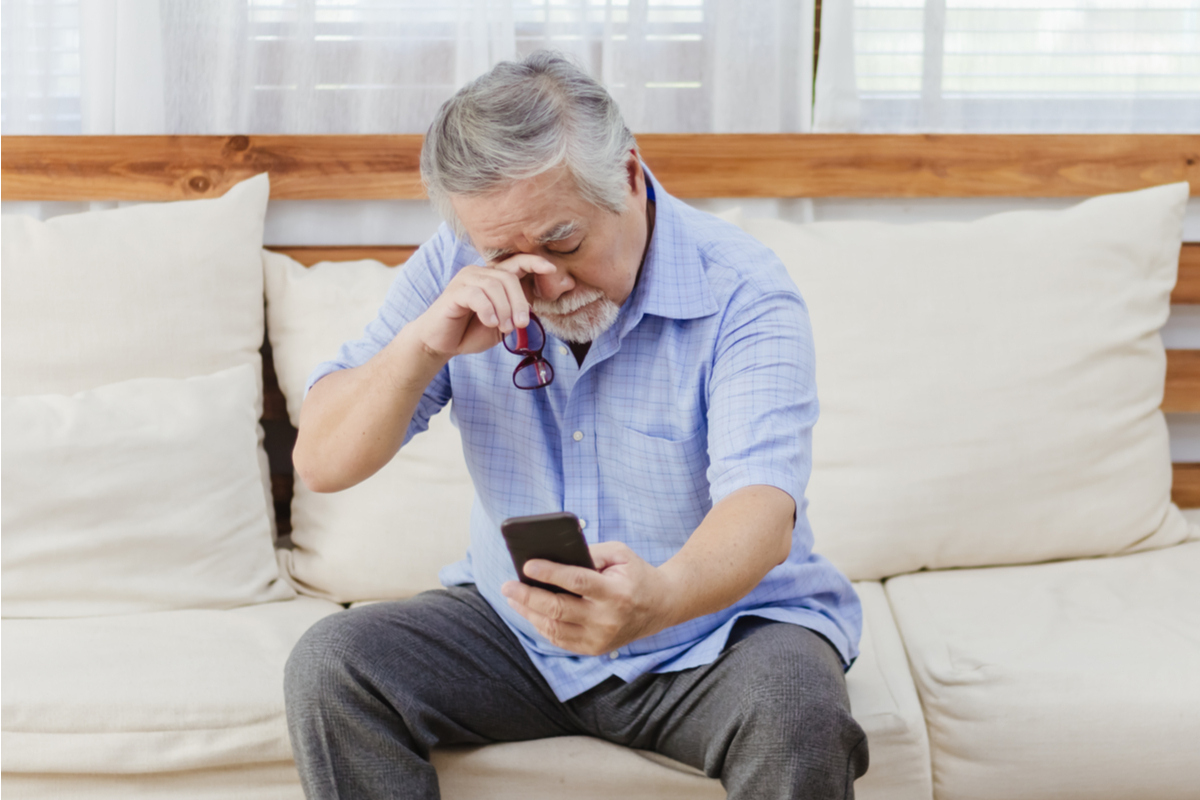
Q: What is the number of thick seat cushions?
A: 3